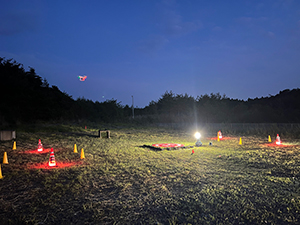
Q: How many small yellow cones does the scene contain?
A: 8